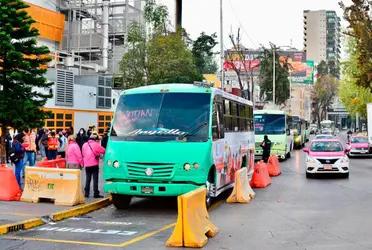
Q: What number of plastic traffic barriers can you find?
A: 7